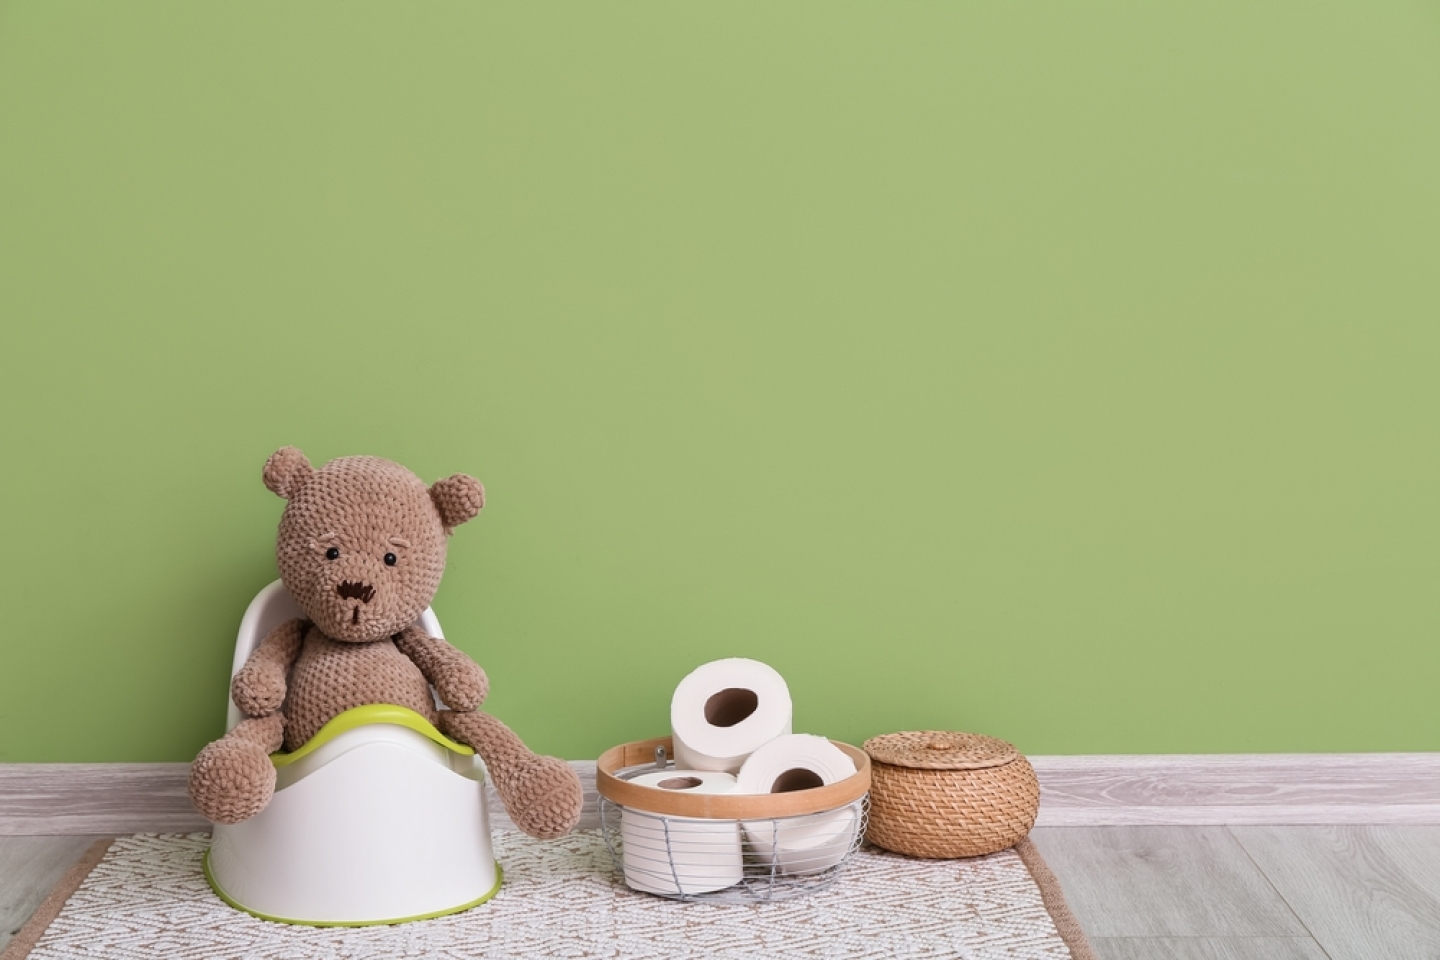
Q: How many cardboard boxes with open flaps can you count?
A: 0